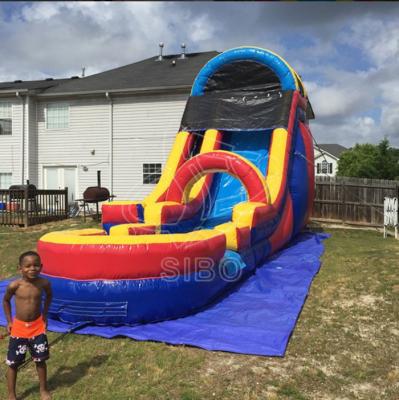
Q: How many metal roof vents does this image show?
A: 2